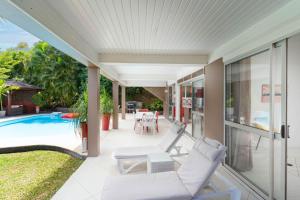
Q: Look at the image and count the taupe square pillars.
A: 3